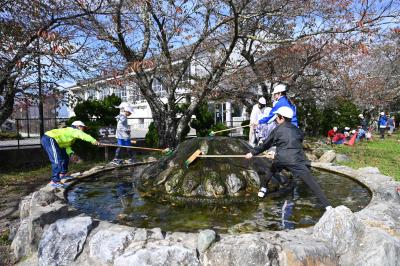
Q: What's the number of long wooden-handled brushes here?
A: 3